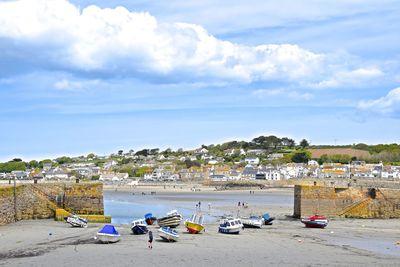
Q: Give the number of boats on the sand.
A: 11